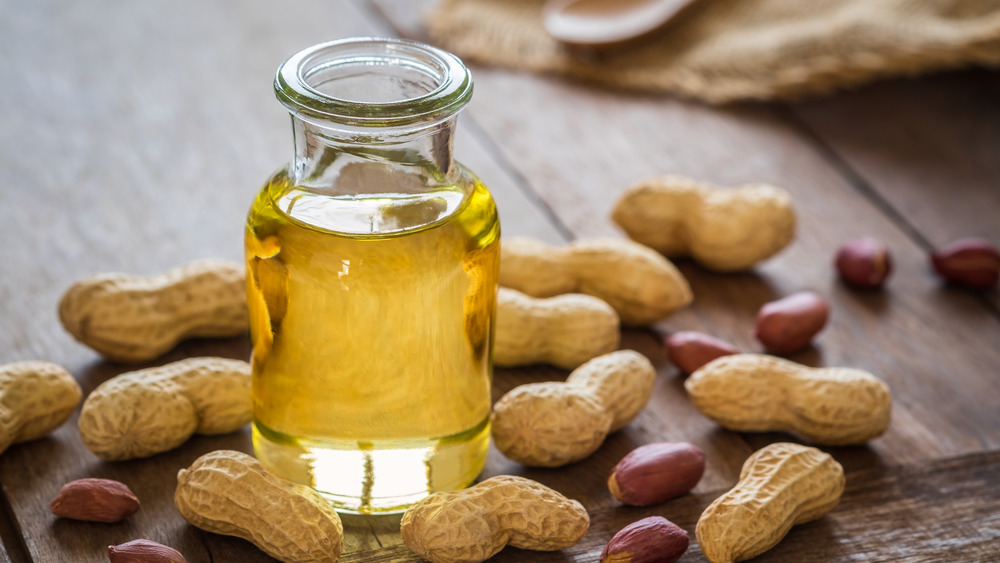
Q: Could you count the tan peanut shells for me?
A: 11